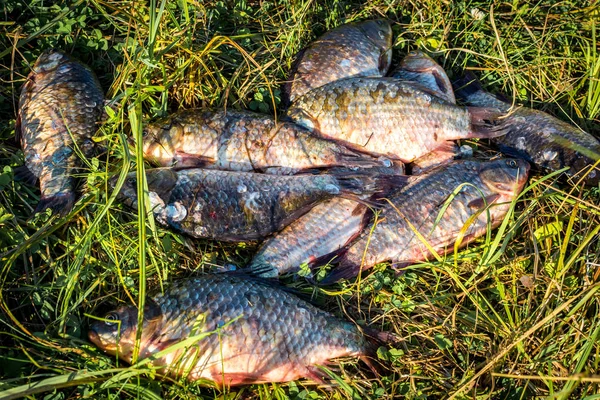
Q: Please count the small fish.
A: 10